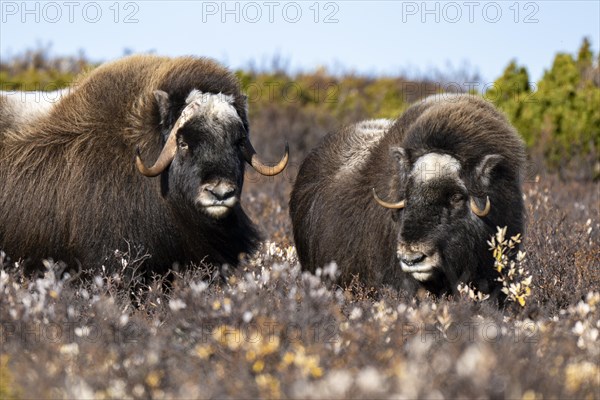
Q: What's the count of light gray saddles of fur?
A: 2